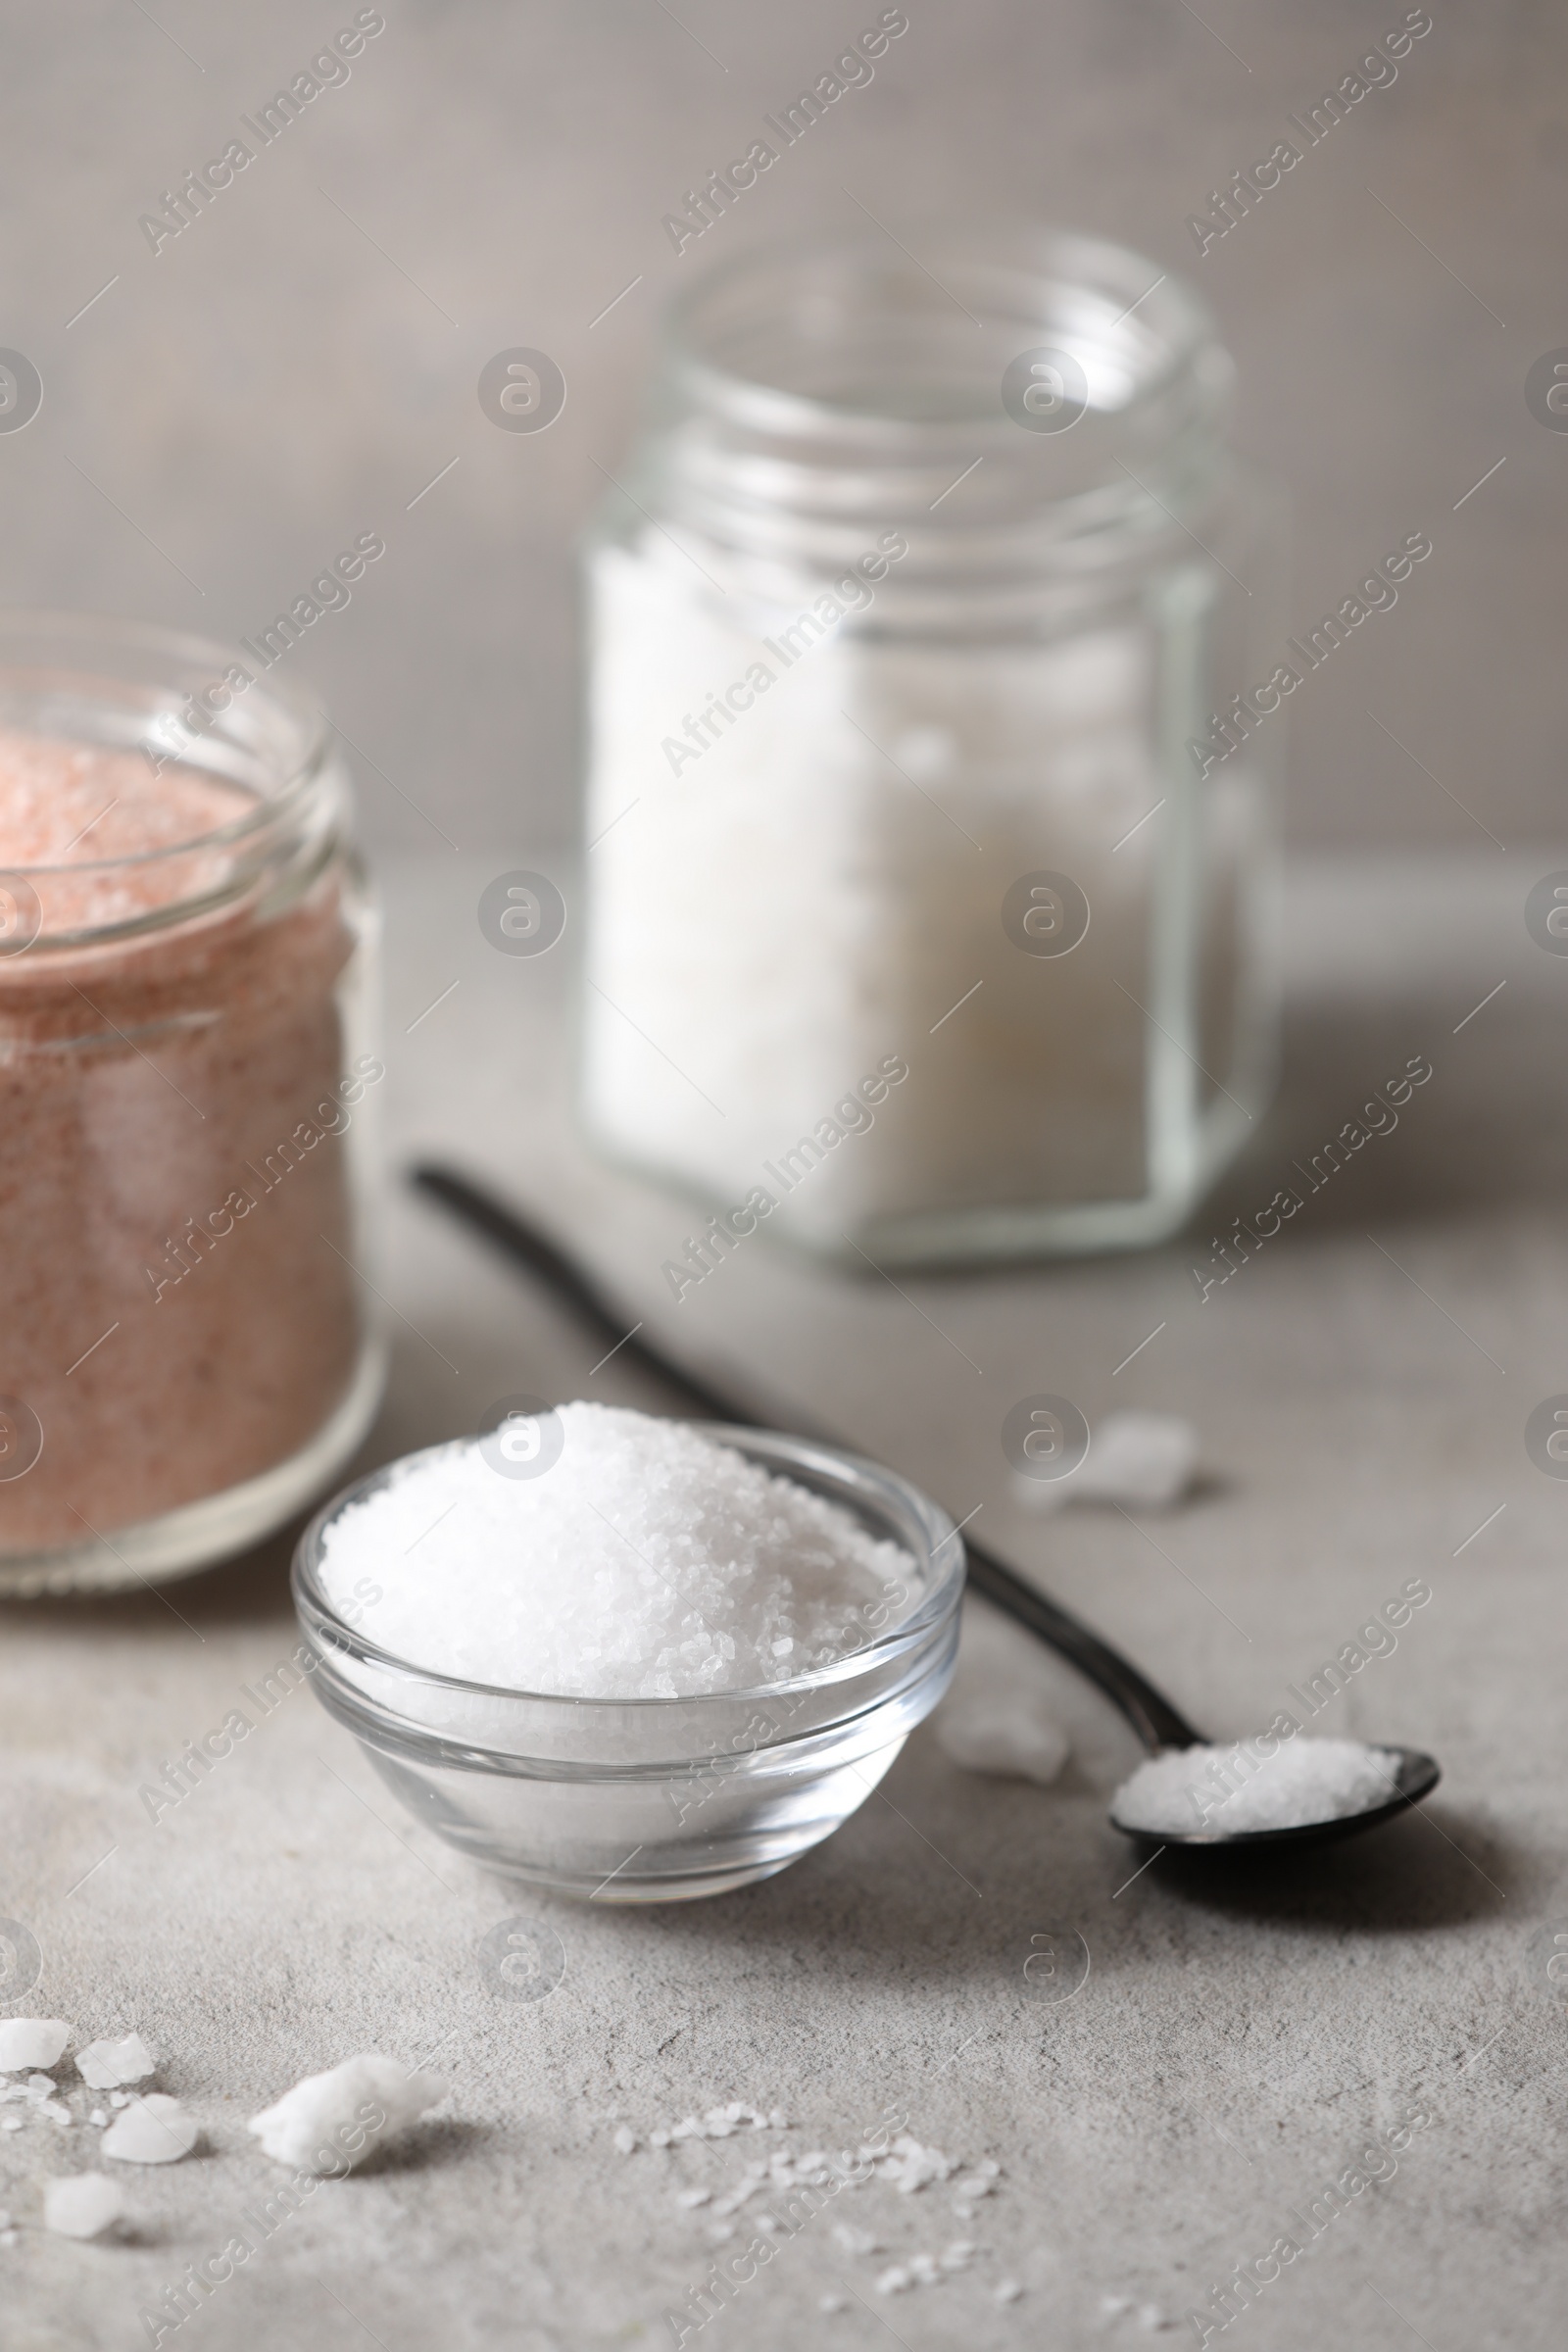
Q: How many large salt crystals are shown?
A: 7